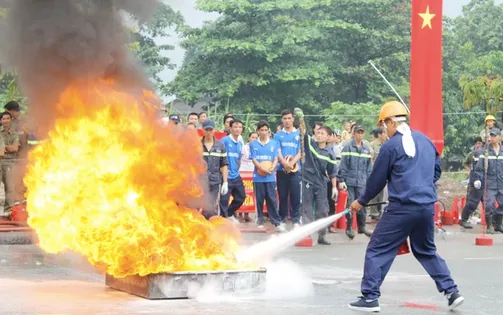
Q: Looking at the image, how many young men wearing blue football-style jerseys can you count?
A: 3